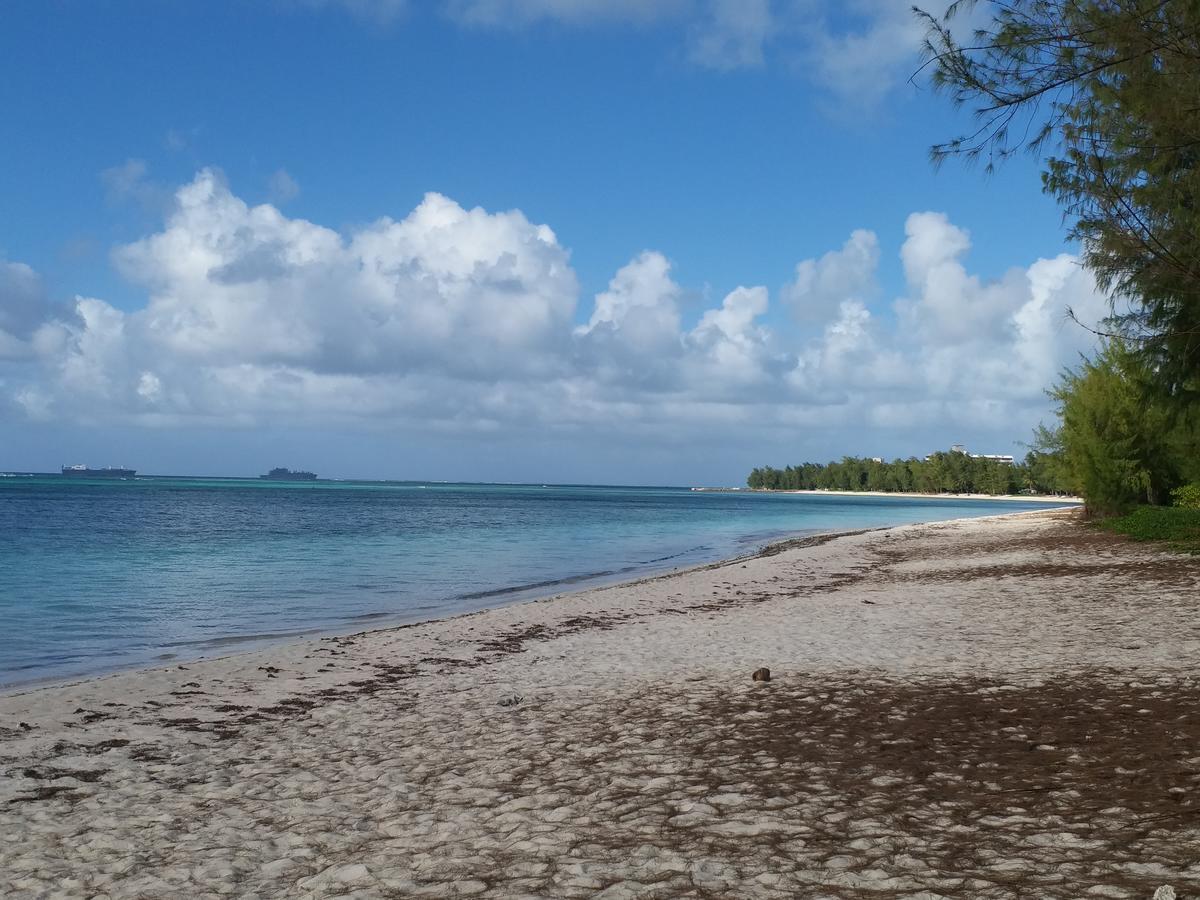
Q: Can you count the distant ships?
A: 2